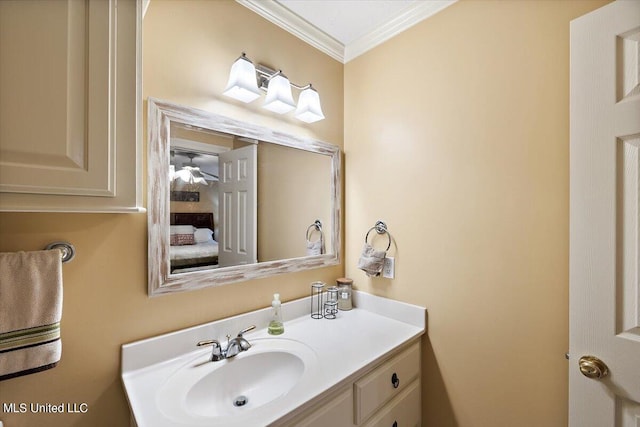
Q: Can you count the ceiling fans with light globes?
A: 1